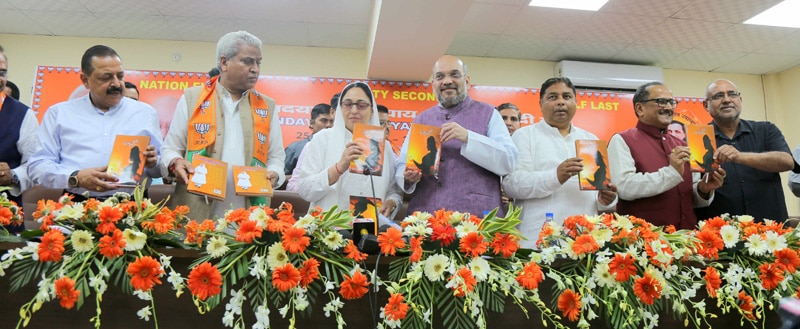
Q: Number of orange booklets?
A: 8